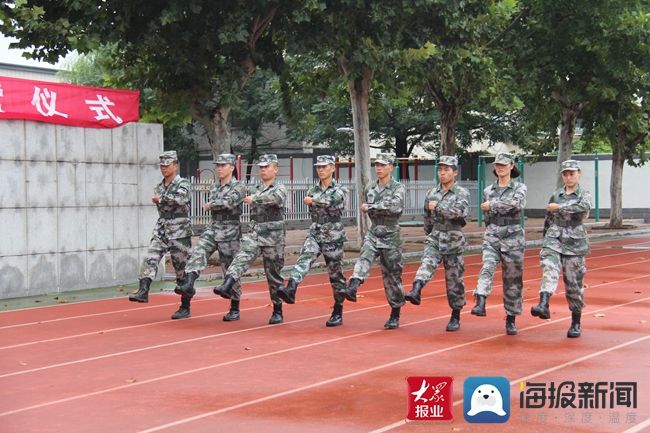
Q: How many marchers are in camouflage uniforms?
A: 8